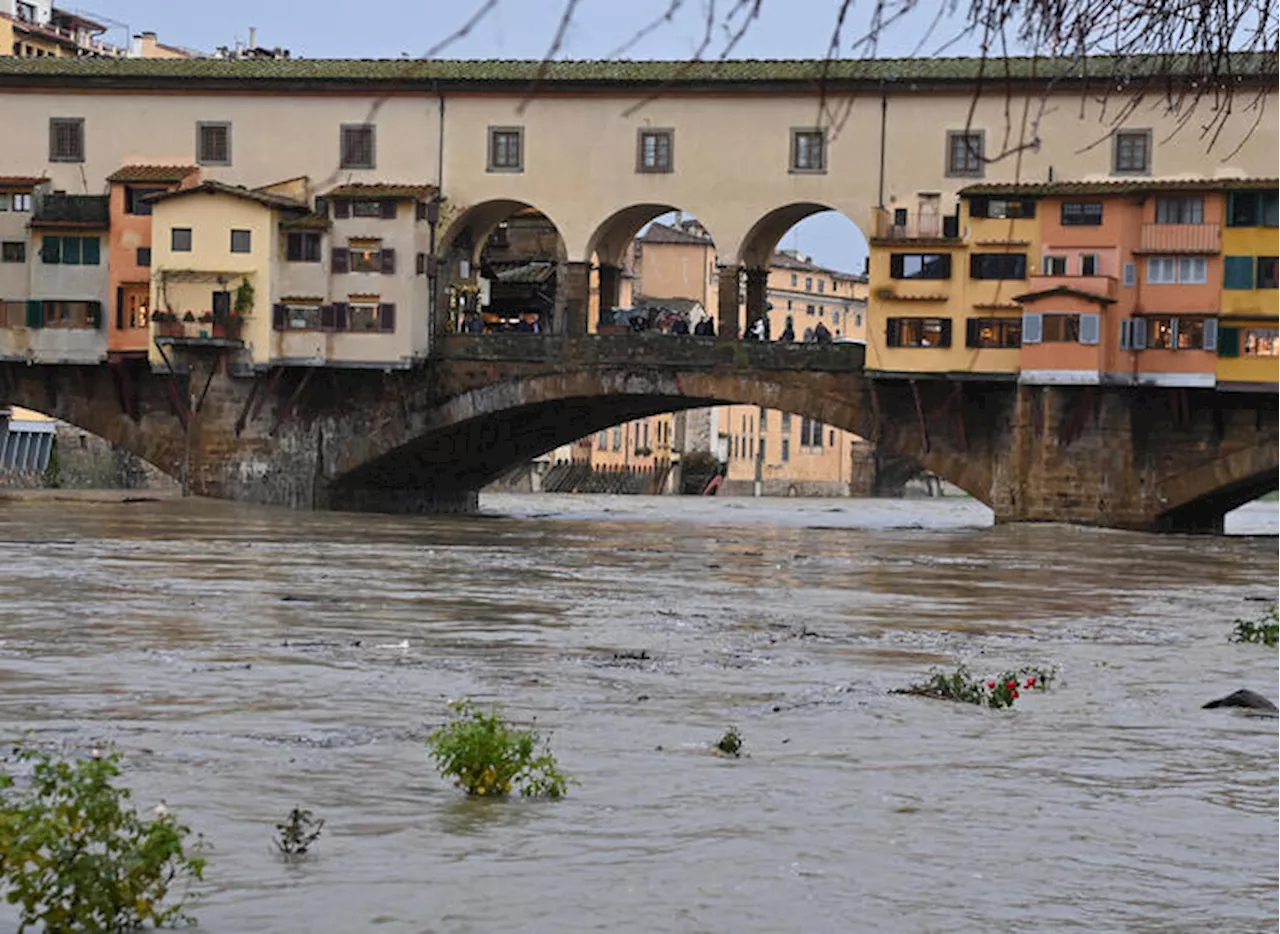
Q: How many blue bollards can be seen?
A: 0